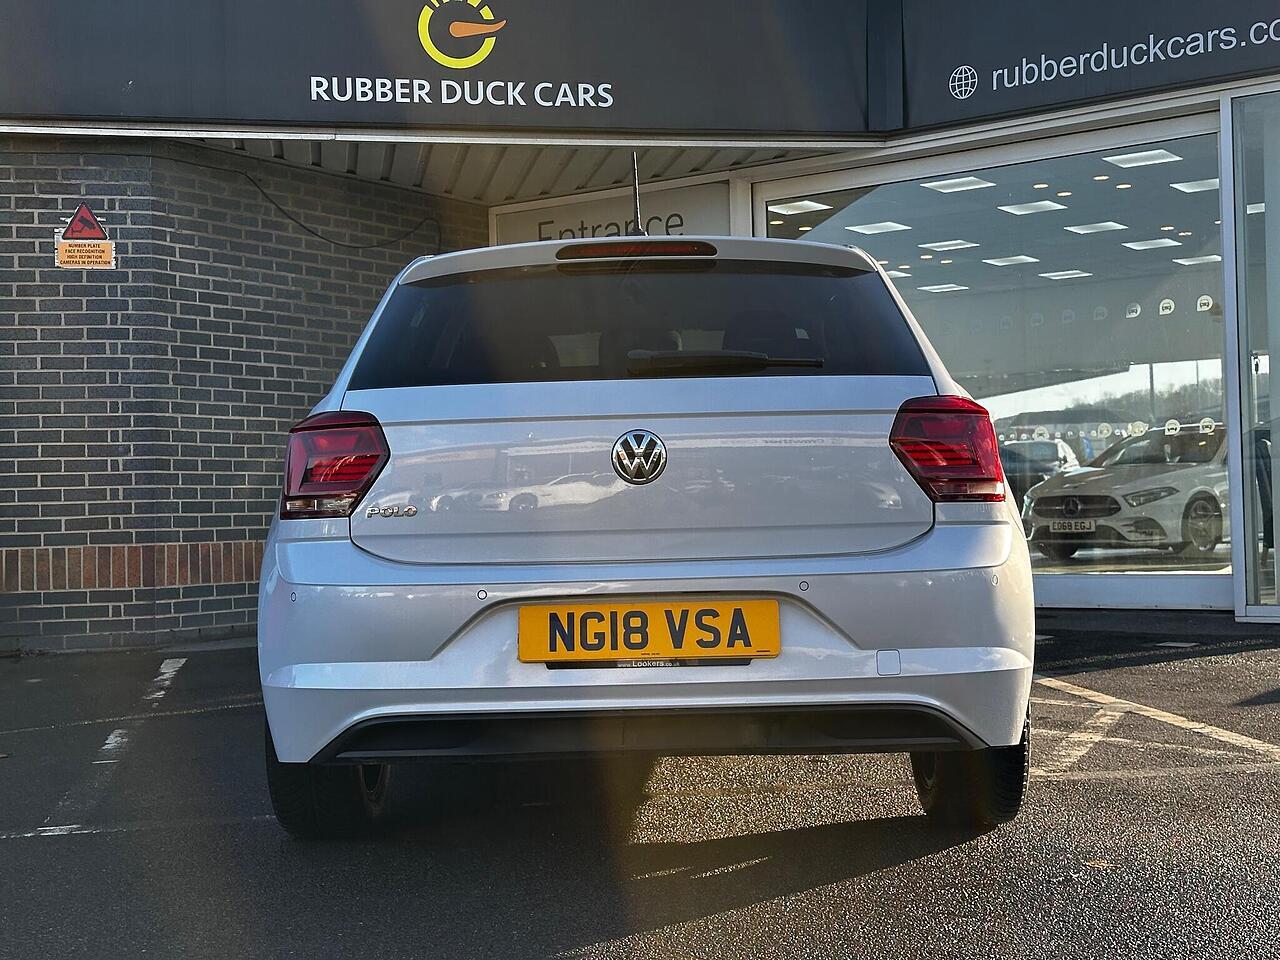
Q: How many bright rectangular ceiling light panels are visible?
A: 15